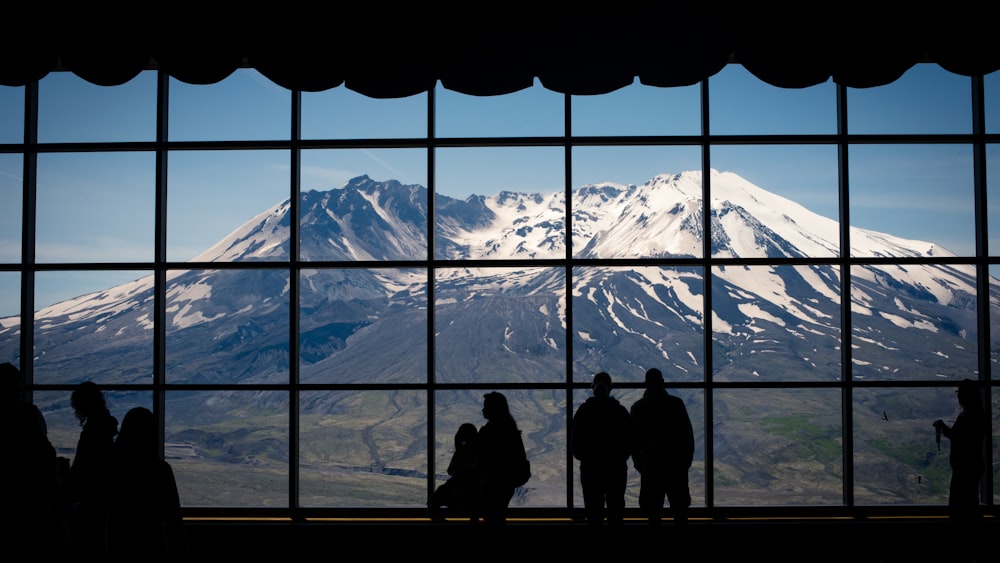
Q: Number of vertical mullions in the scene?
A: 8